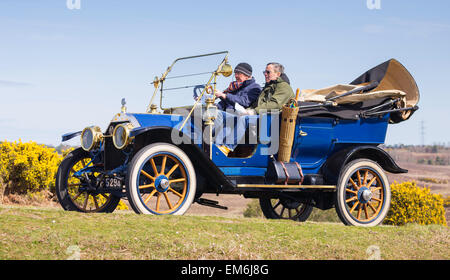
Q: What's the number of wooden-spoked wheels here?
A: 4